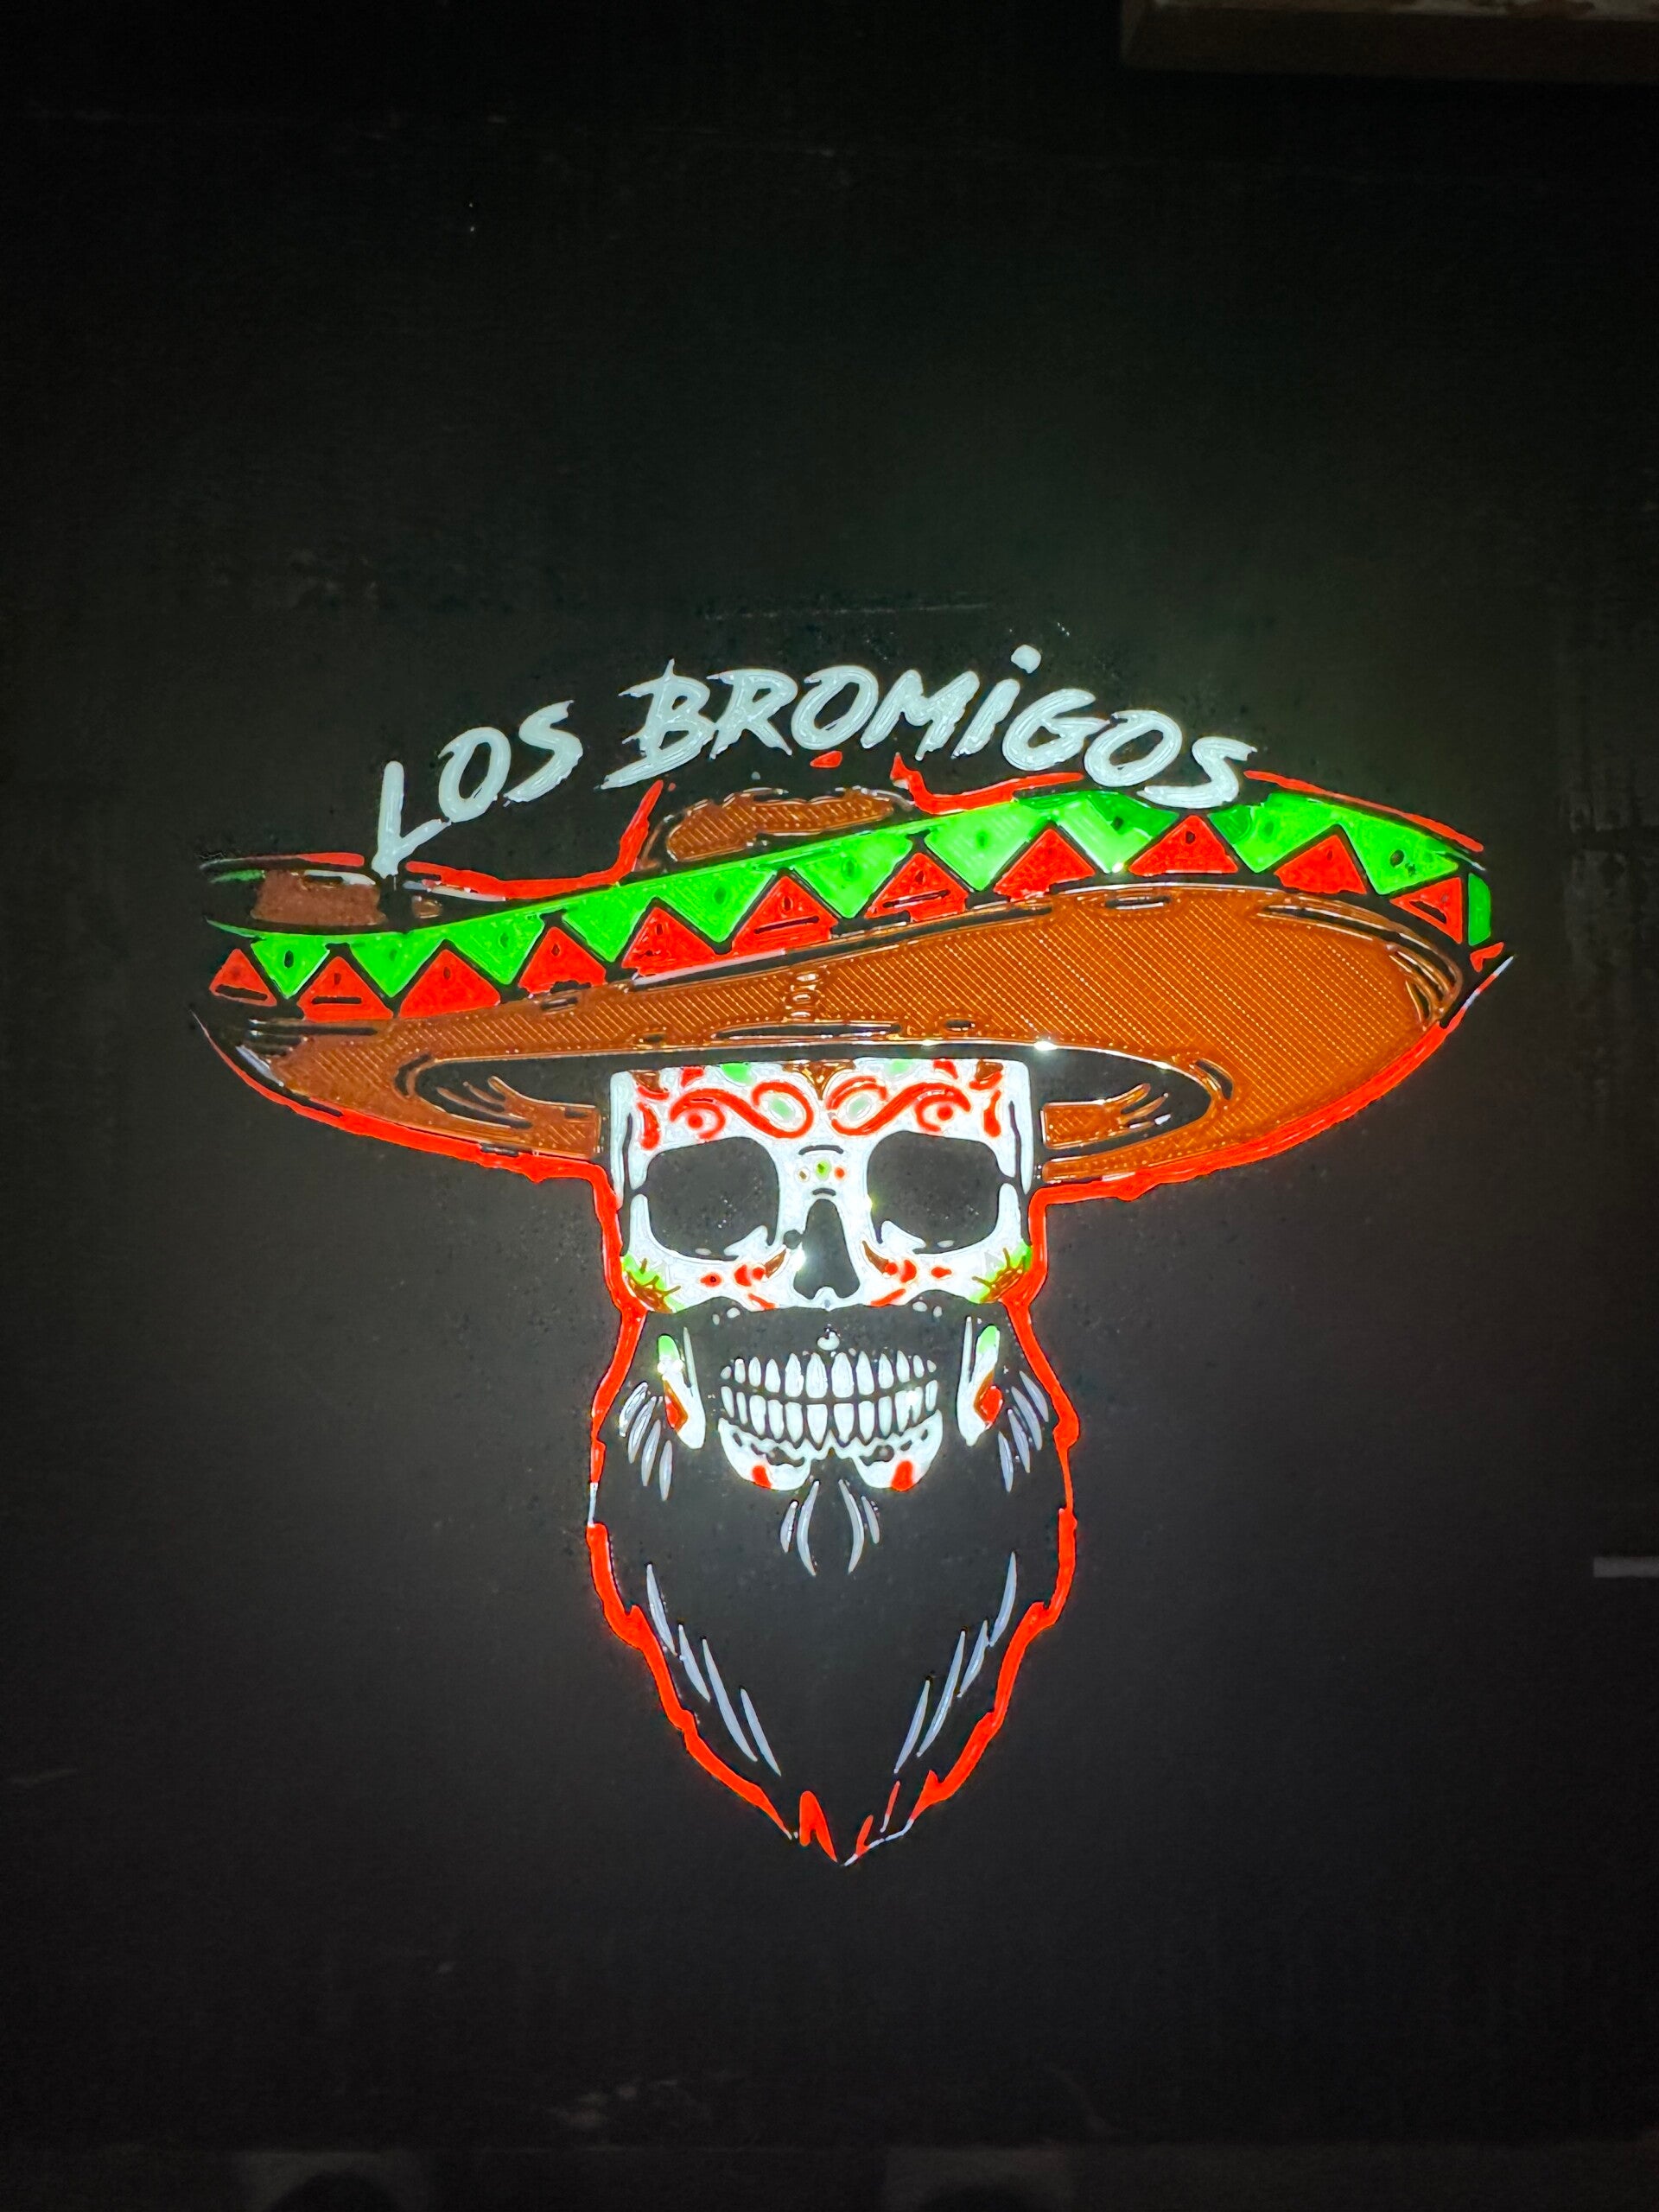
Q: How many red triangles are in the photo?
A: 11